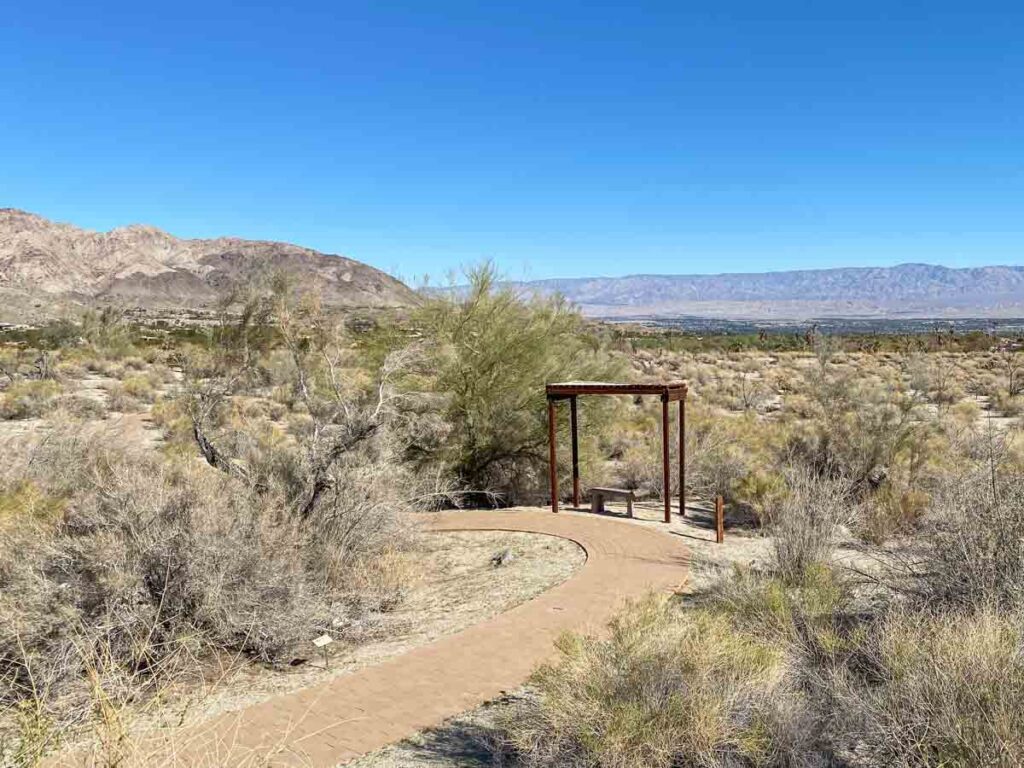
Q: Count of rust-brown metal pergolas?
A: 1